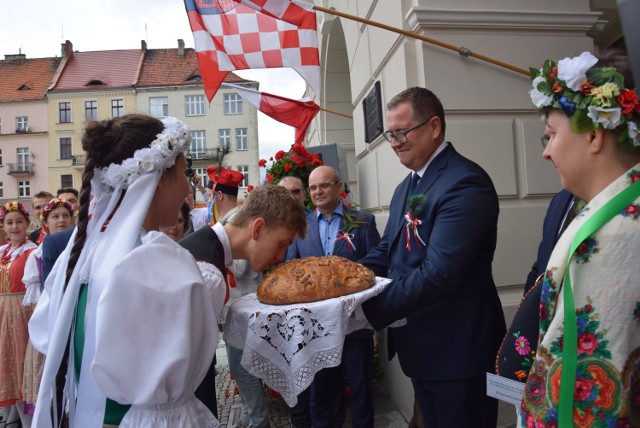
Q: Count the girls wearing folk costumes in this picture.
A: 4